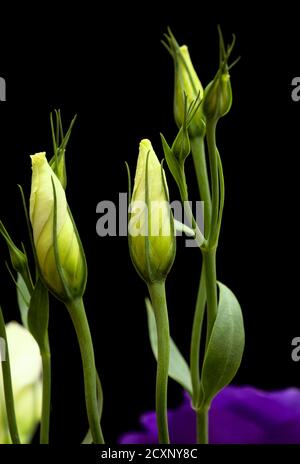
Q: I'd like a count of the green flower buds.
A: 7